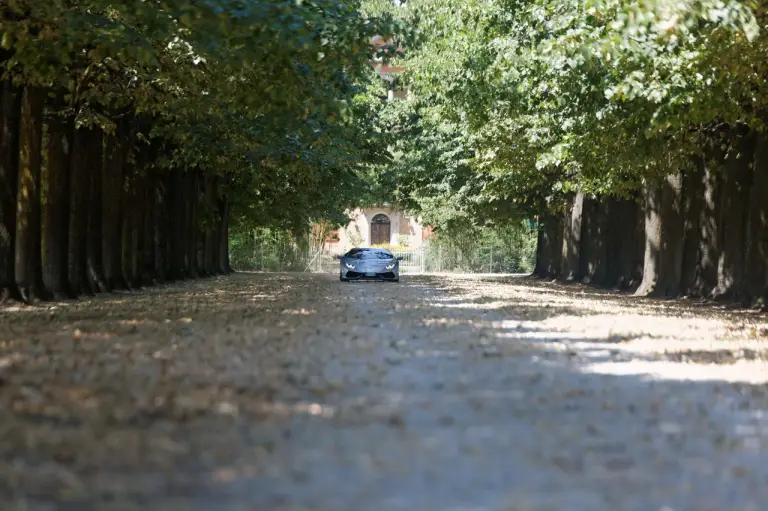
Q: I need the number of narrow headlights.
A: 2